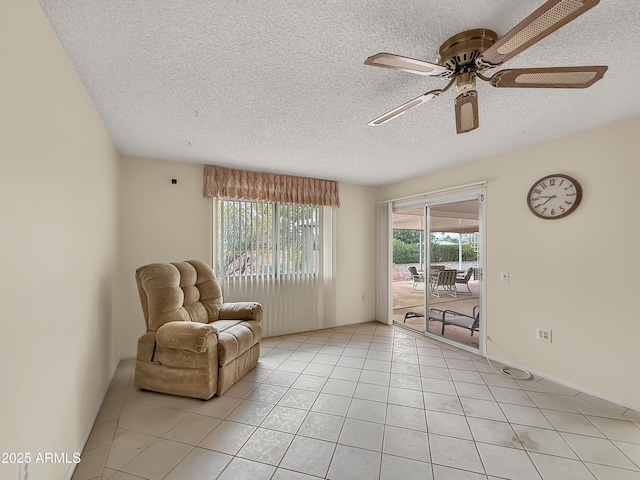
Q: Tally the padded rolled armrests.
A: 2